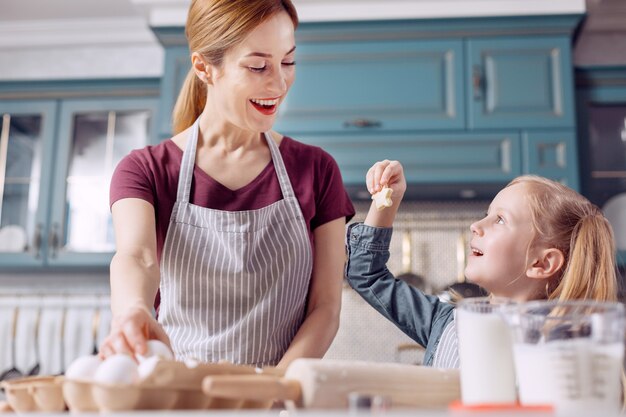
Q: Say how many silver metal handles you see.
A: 4